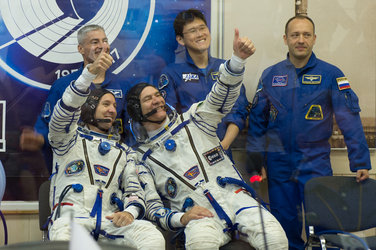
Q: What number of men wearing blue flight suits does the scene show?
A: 3